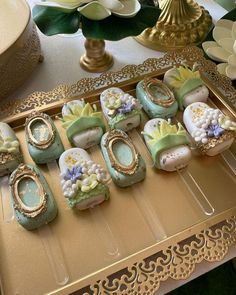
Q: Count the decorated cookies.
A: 11